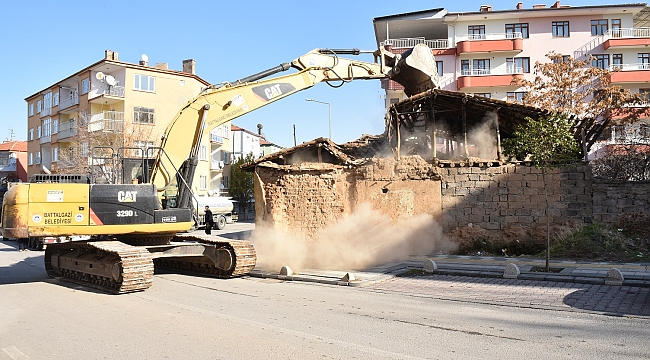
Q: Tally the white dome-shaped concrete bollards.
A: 5